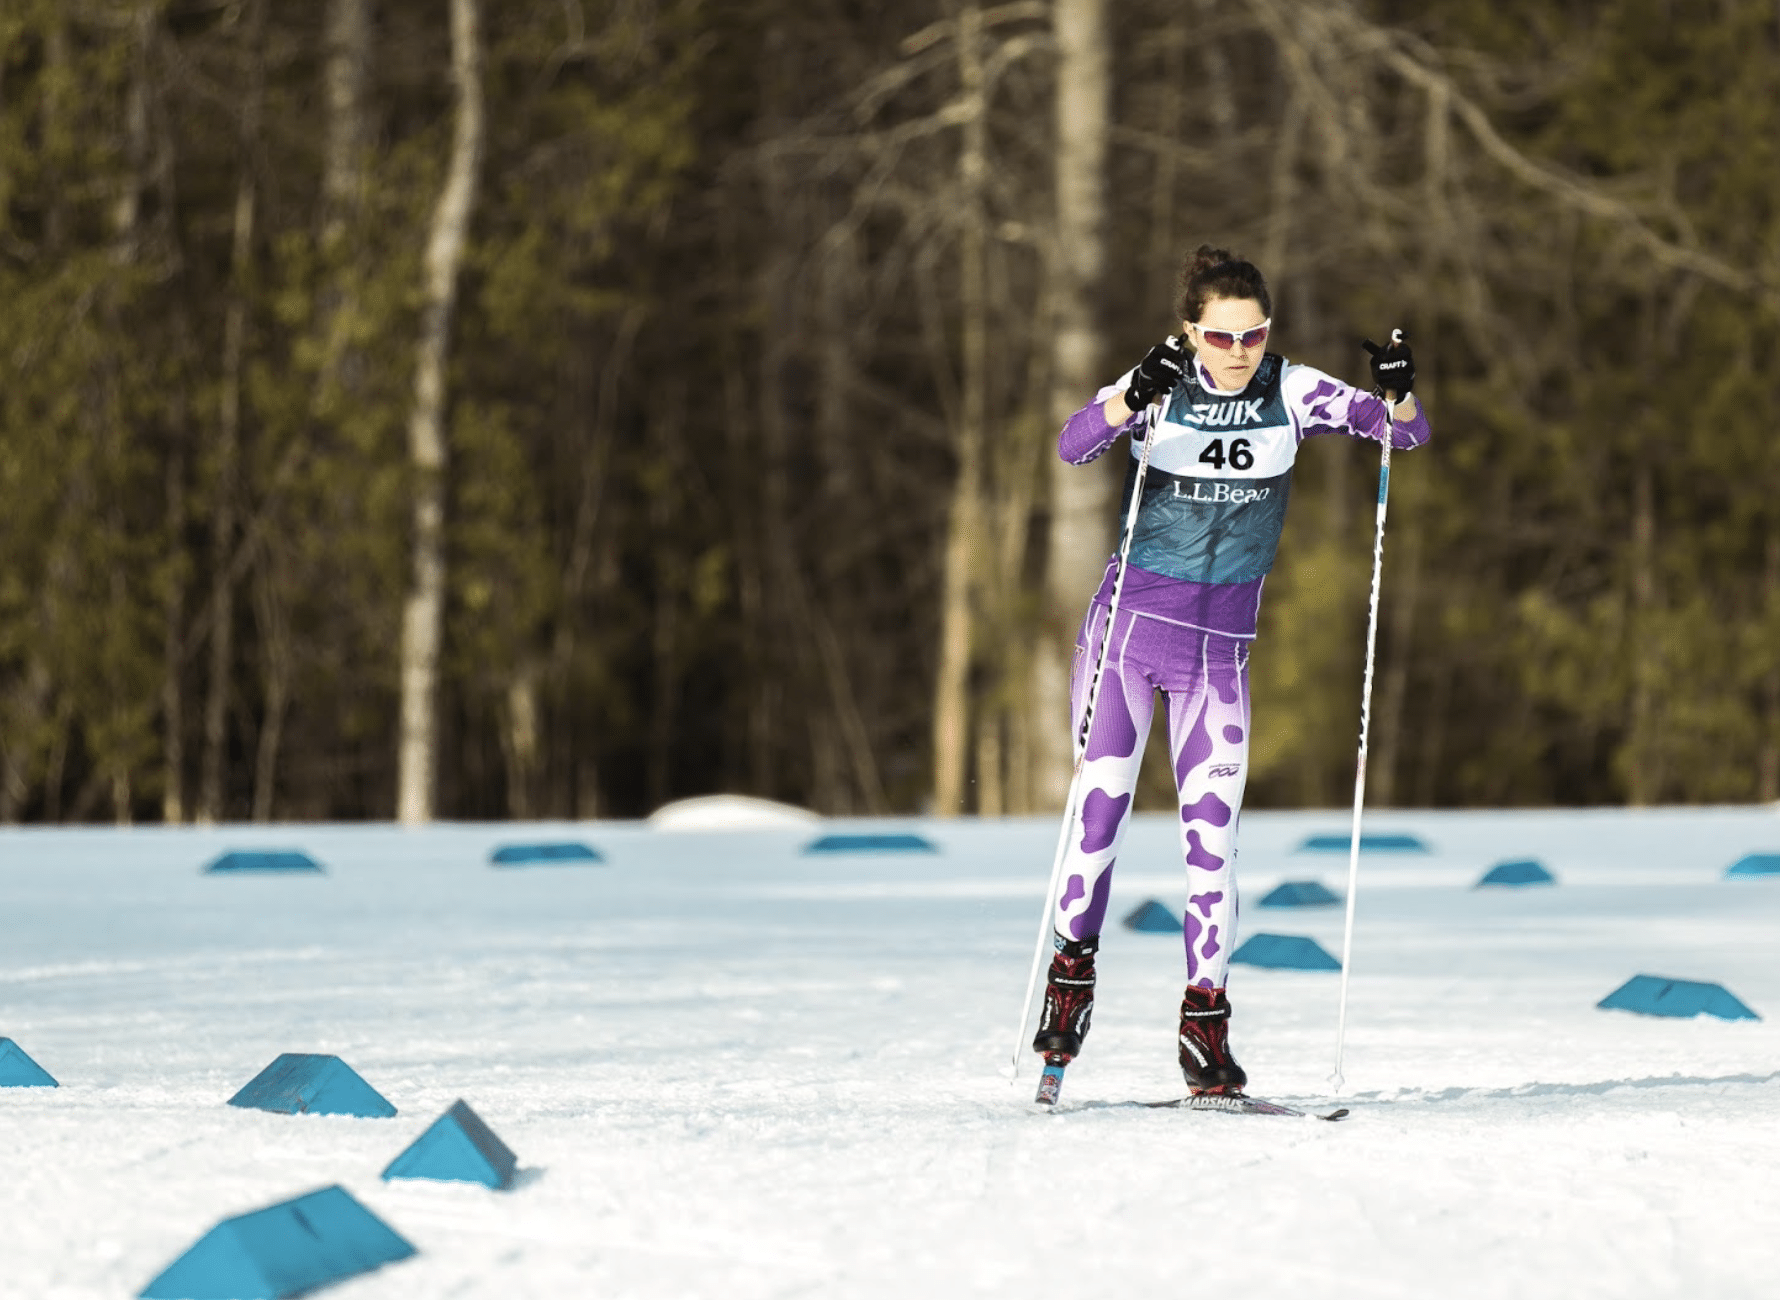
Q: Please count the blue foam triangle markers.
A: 14